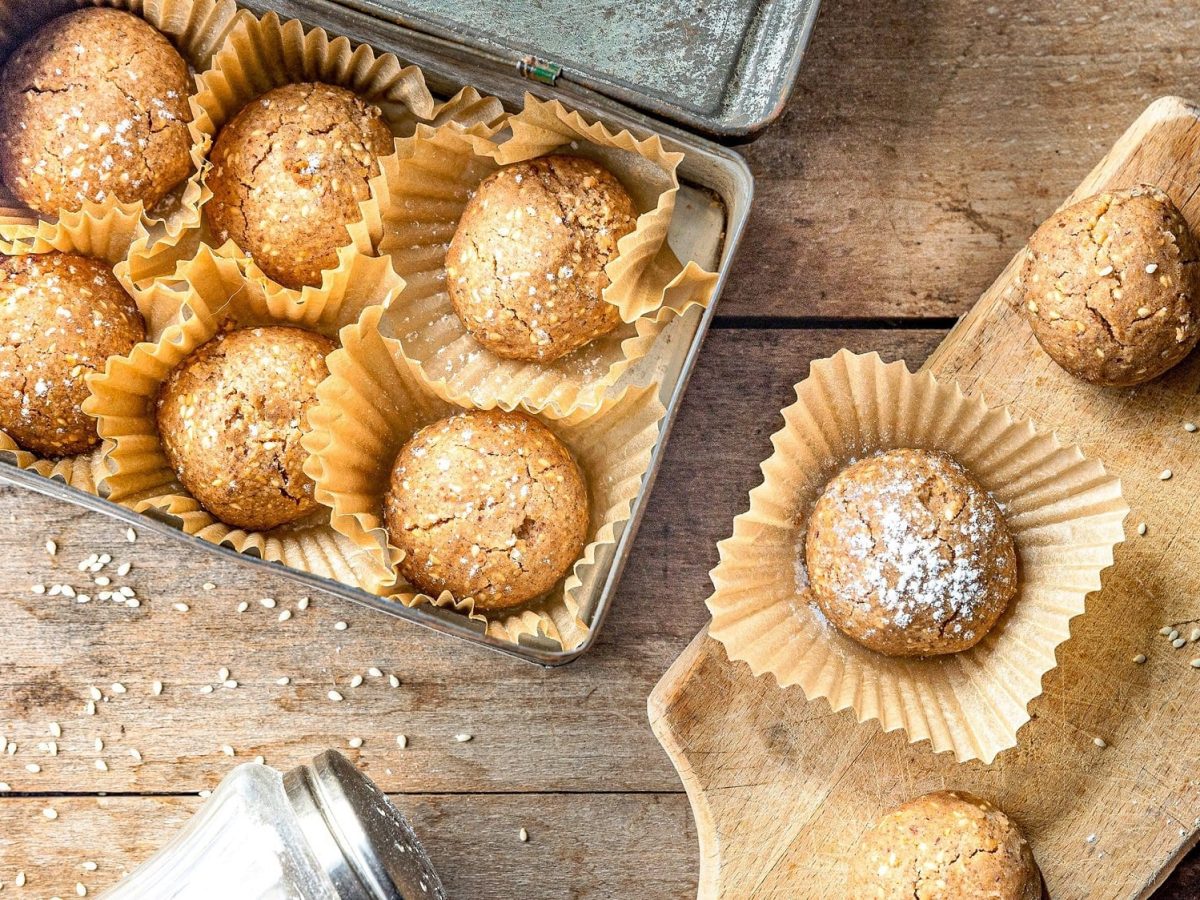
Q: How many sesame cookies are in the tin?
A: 6